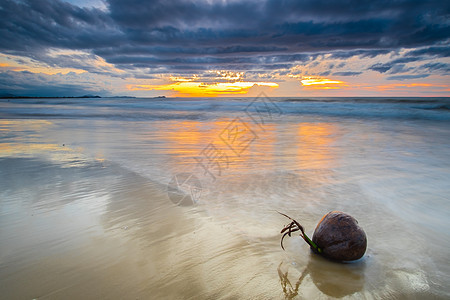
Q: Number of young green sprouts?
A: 1